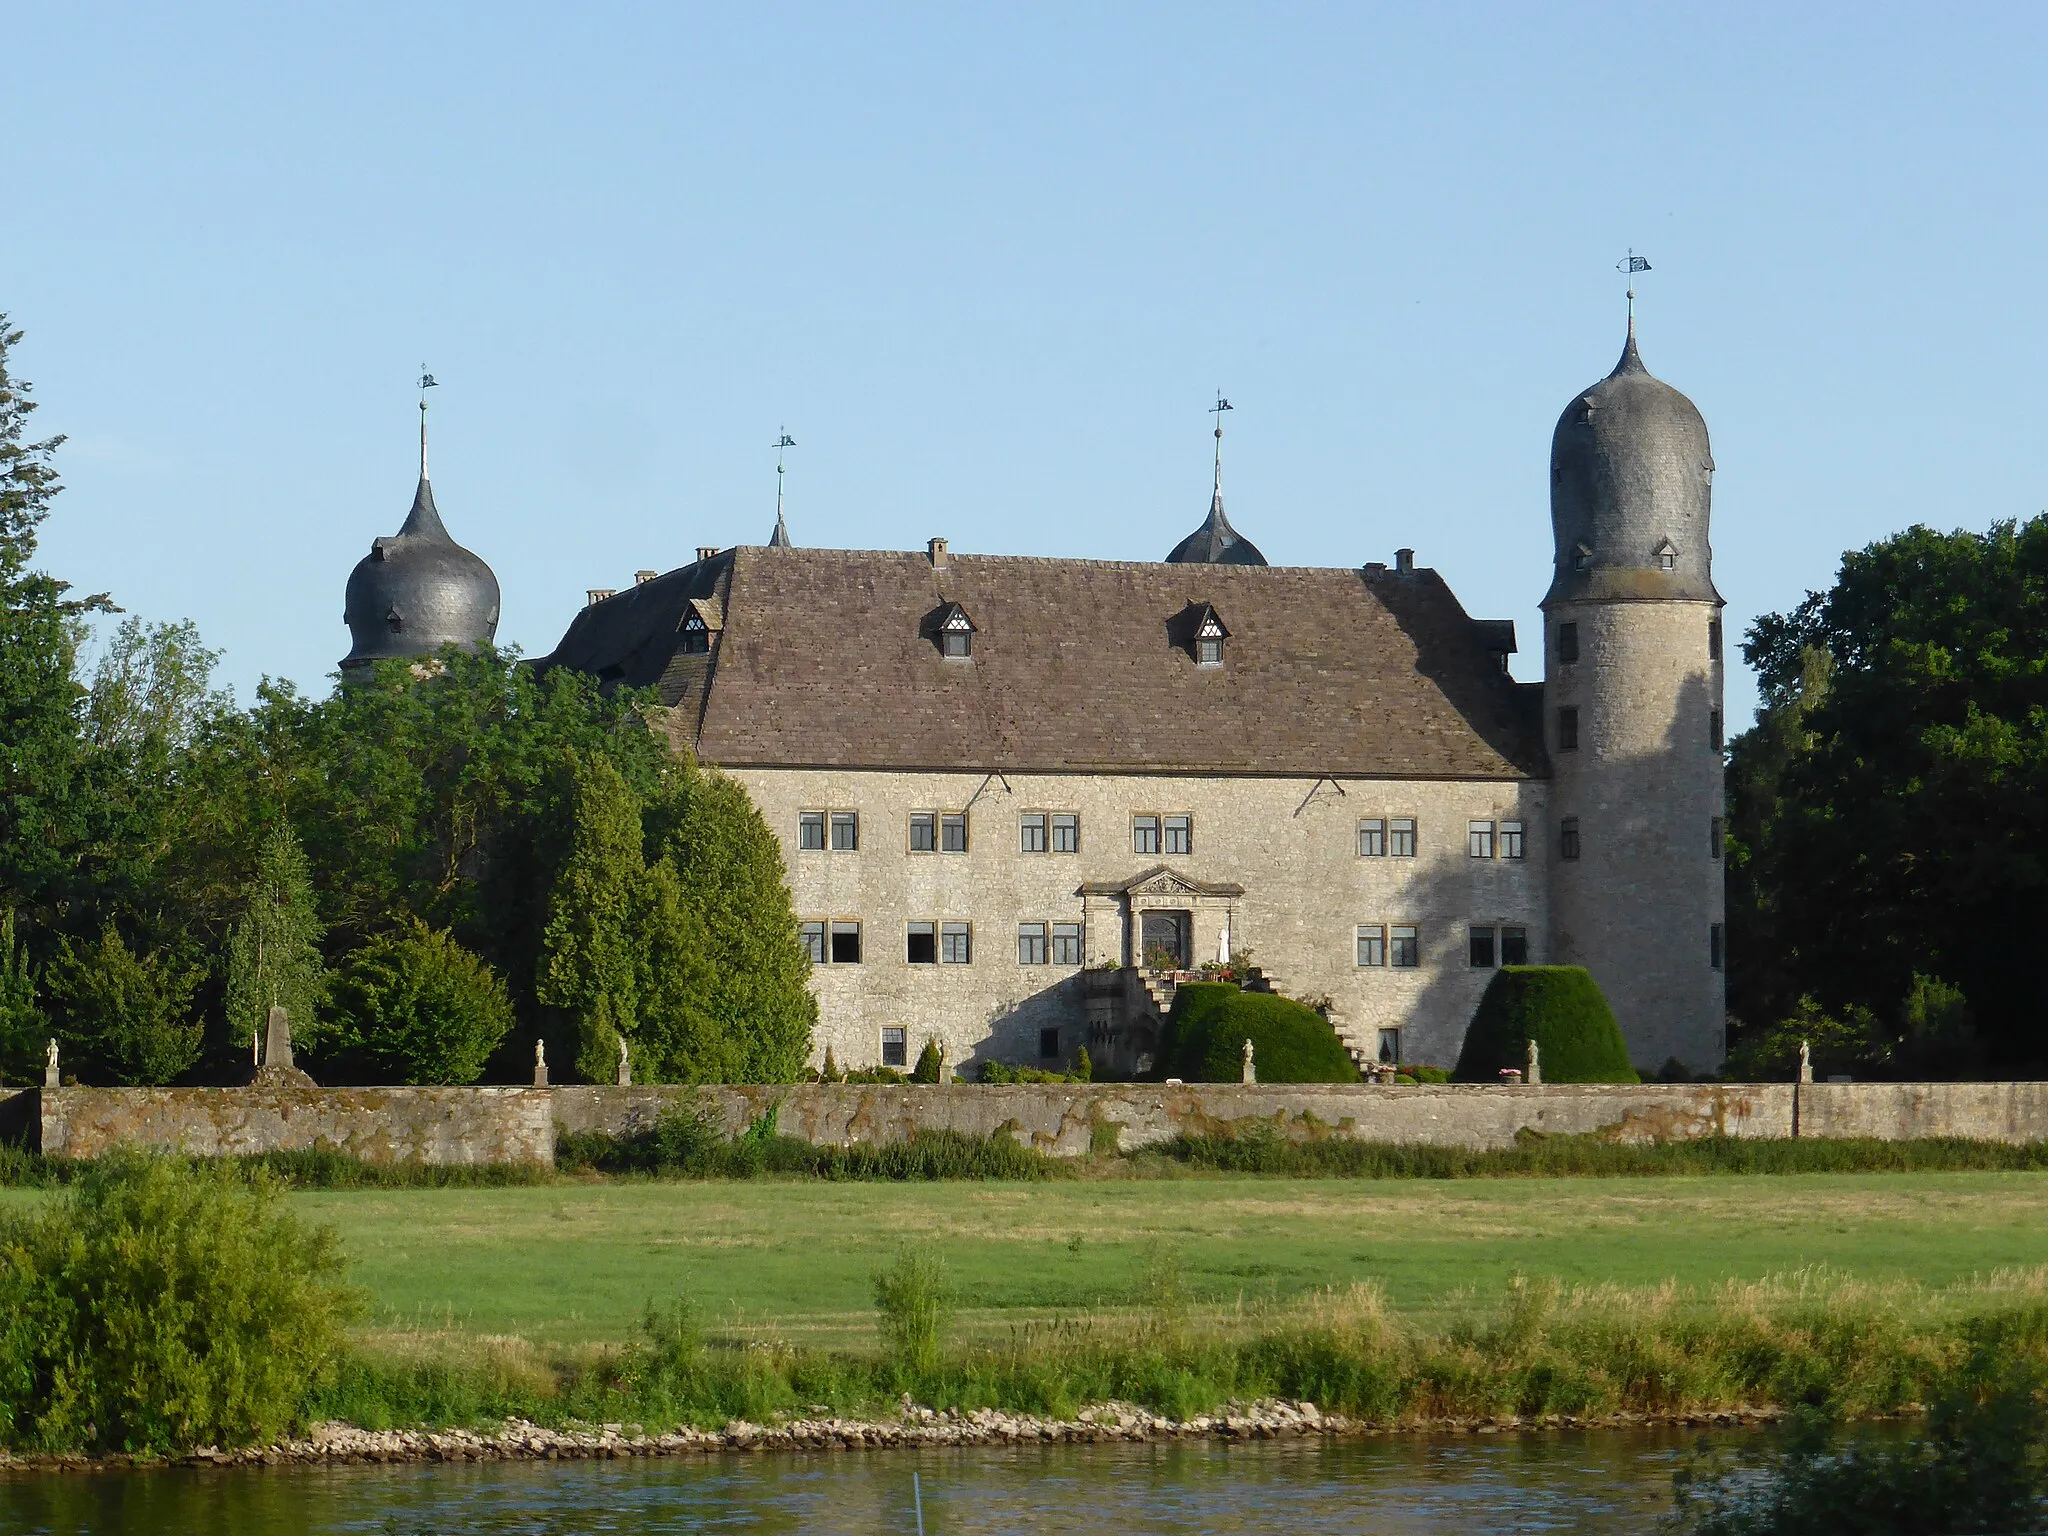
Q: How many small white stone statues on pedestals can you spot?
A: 7